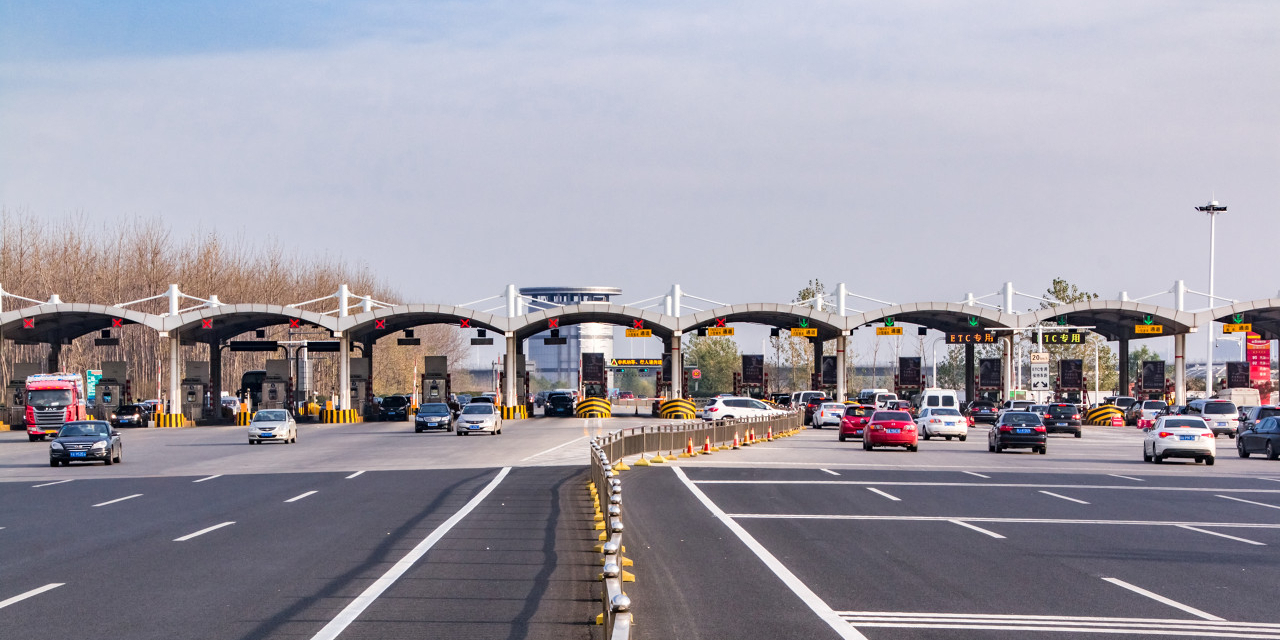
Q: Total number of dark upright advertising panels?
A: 9